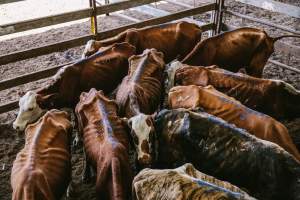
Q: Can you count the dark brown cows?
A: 1